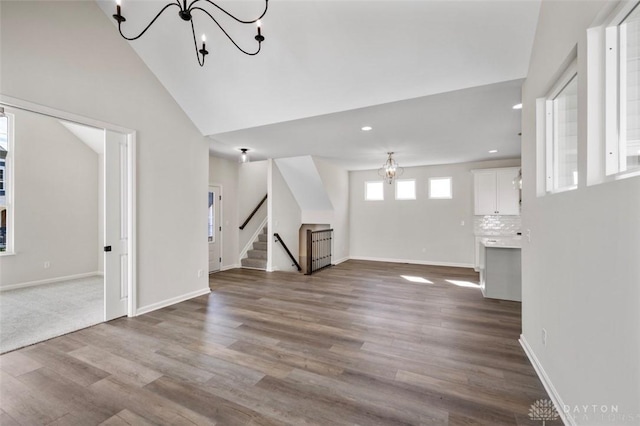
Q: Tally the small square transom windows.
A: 3